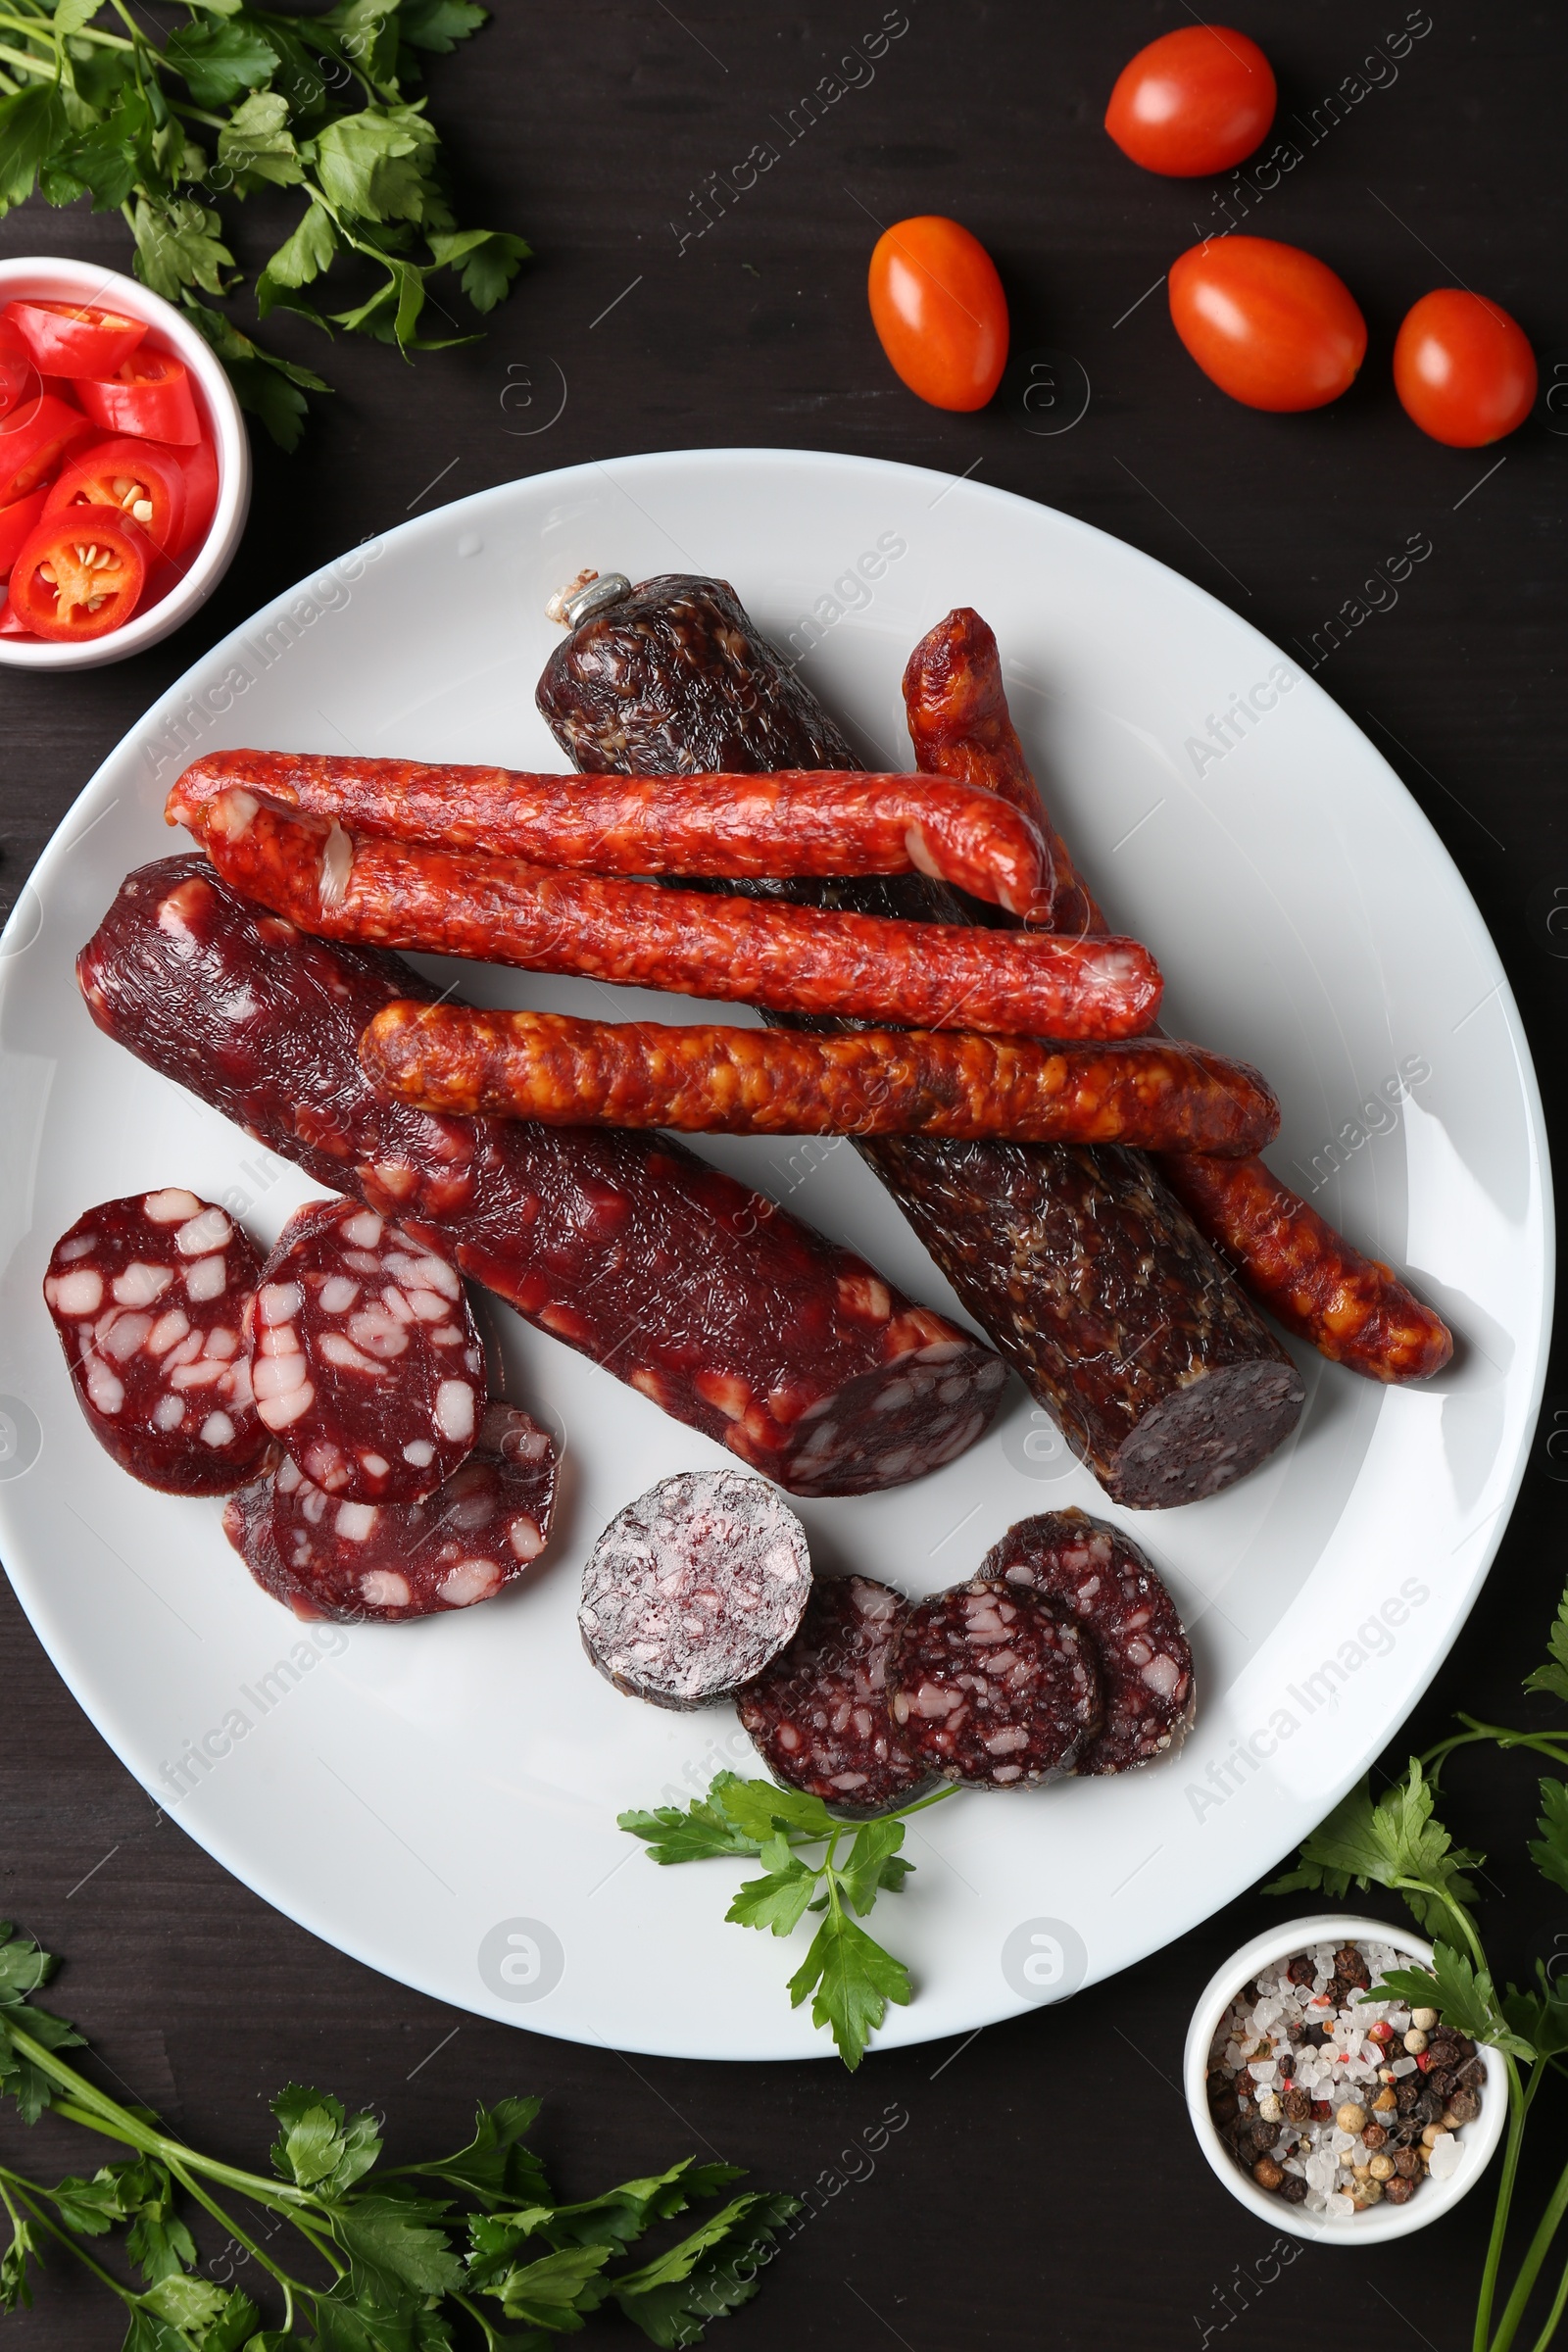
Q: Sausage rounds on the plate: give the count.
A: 7